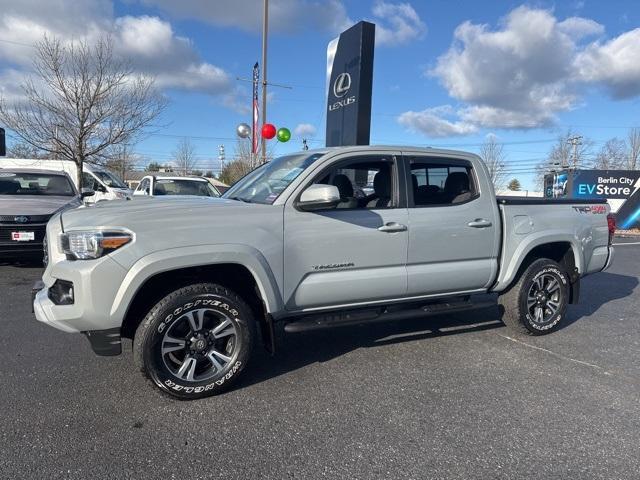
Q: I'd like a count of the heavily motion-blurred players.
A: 0